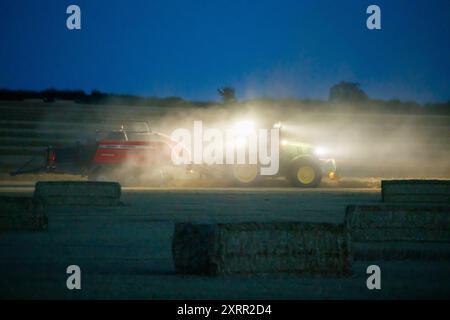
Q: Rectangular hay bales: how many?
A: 5